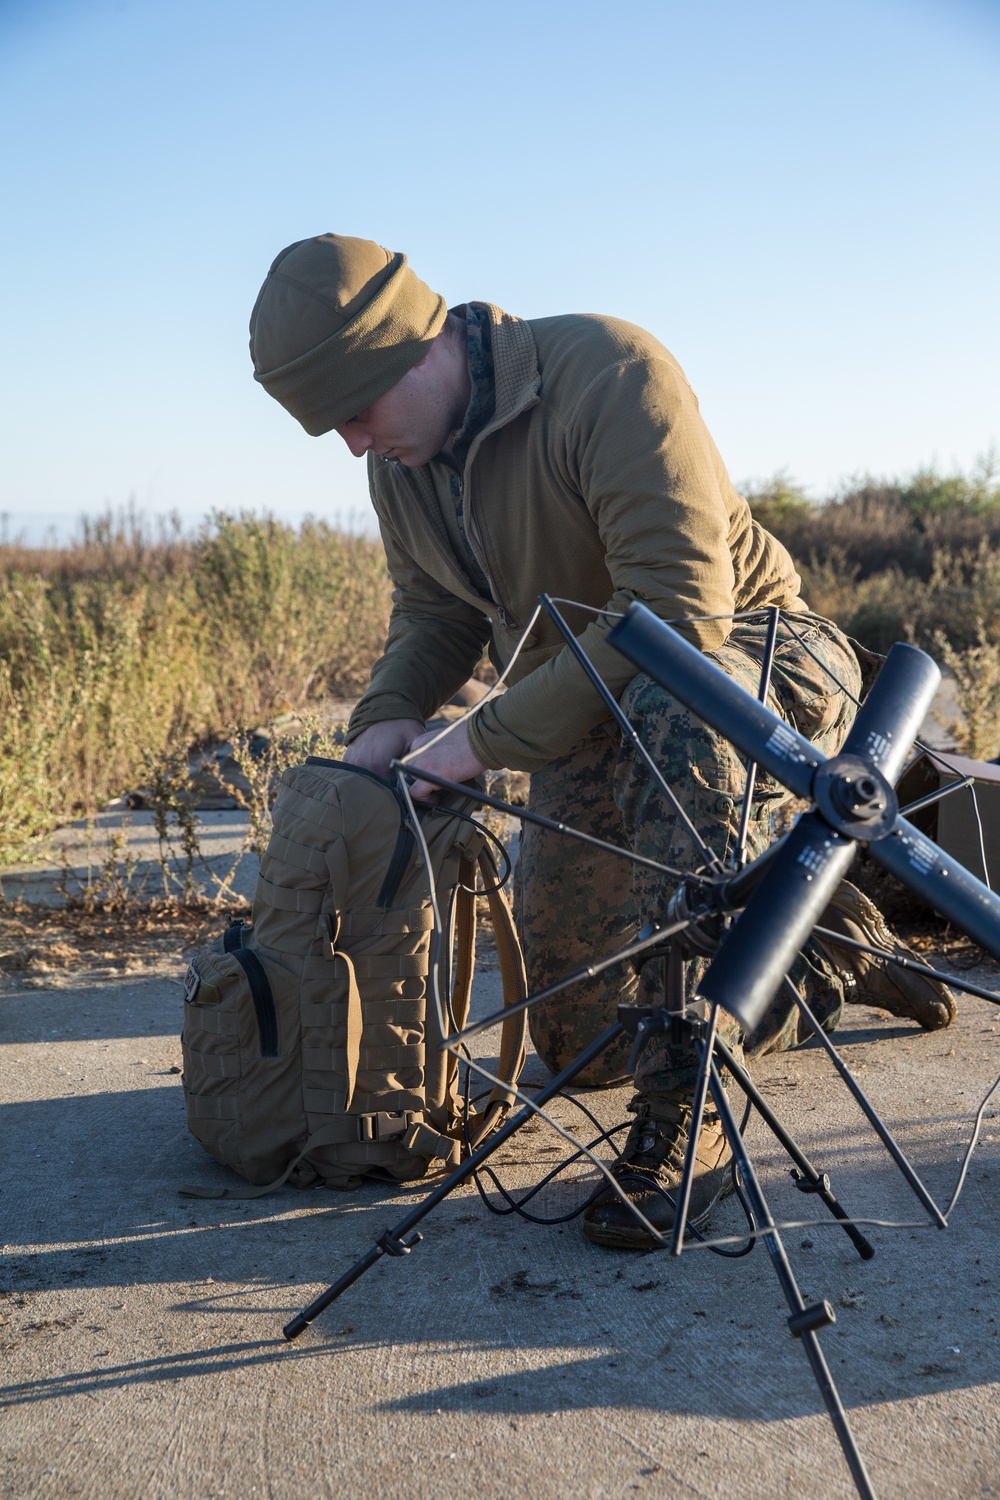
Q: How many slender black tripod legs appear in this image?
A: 3